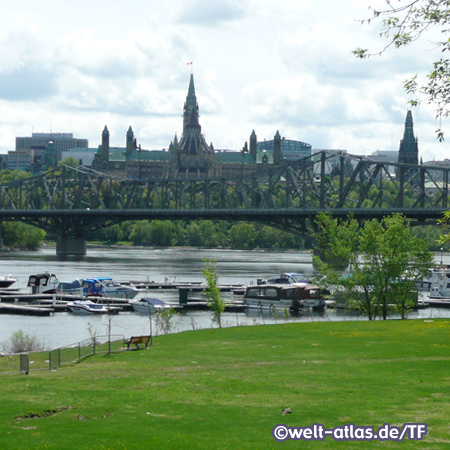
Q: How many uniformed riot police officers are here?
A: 0